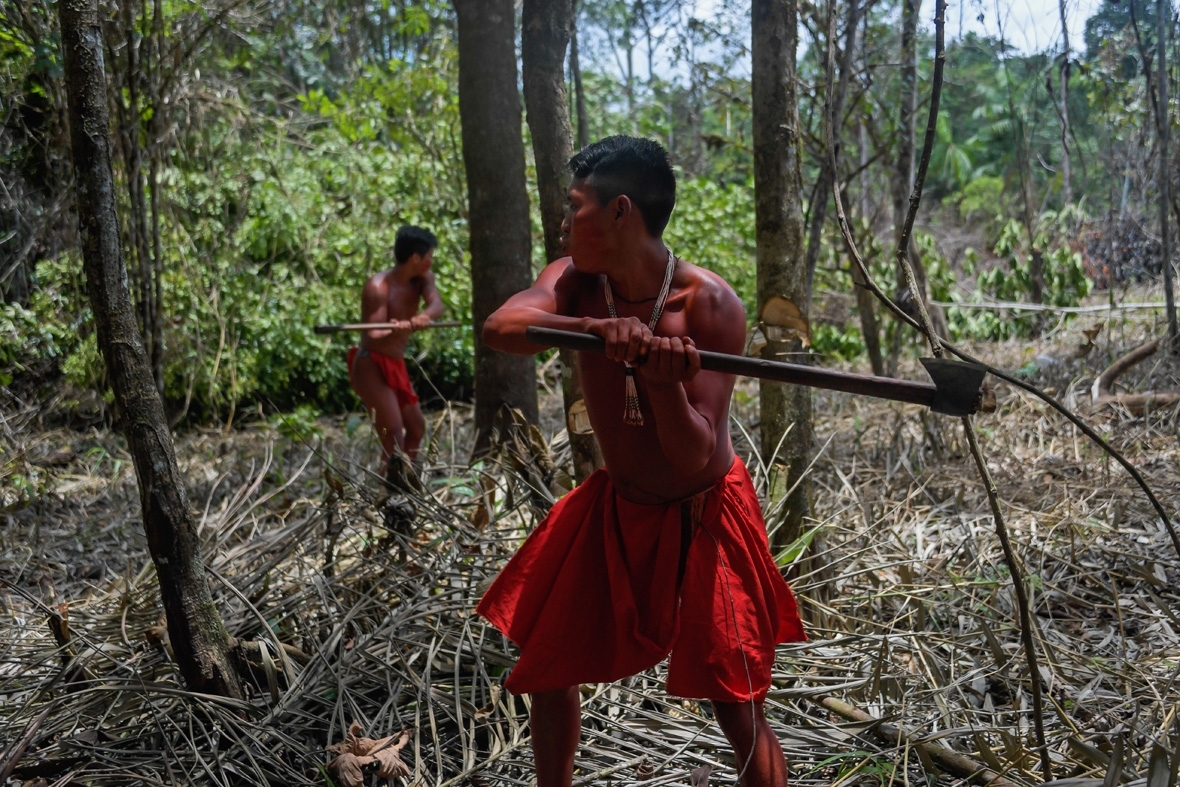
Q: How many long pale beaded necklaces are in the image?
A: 1